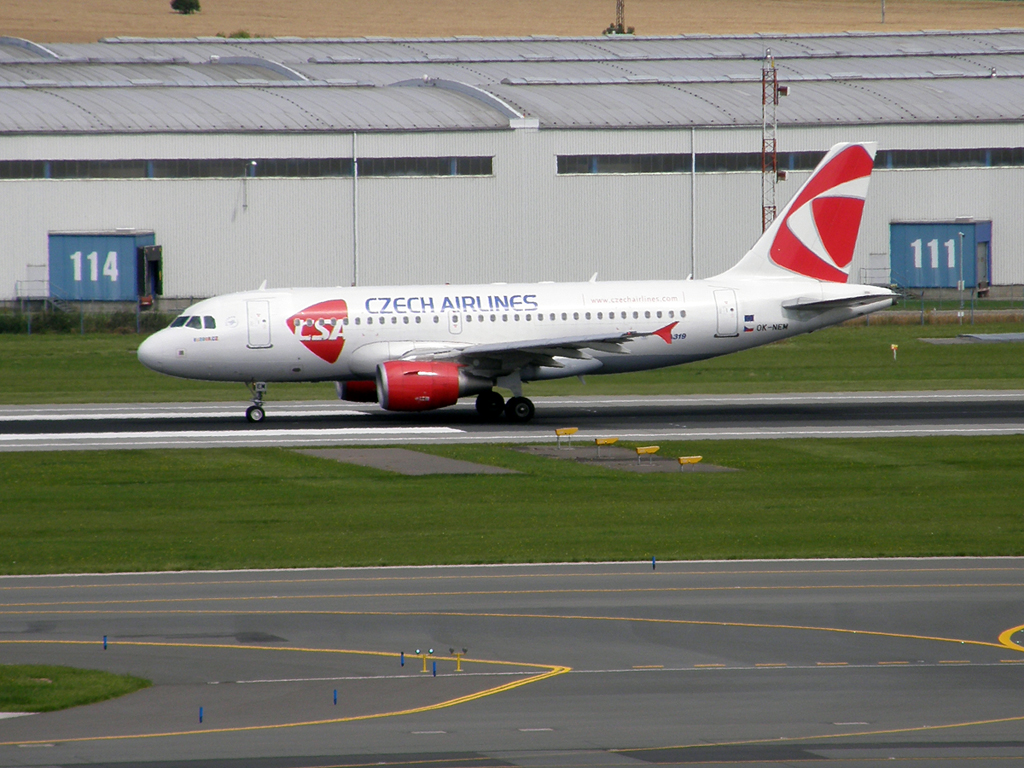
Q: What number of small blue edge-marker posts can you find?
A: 6